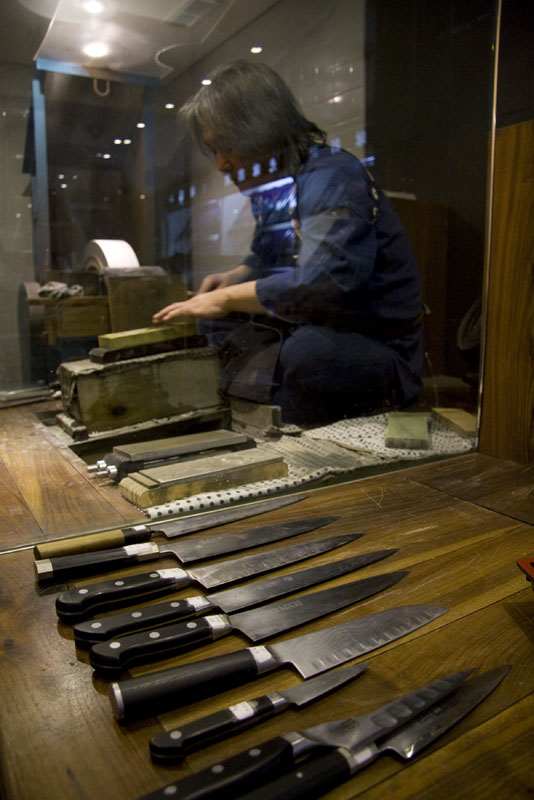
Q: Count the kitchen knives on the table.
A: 9